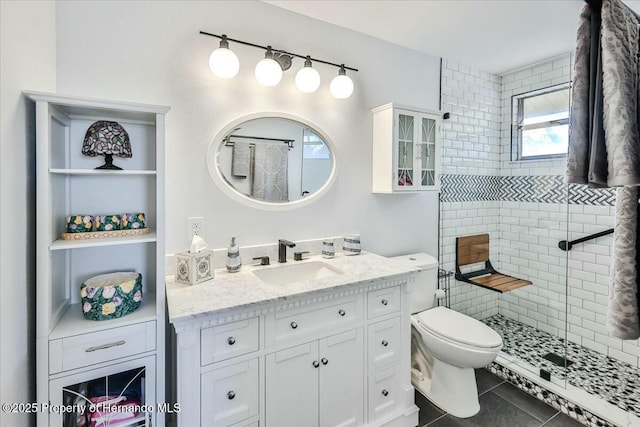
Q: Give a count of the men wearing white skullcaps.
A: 0